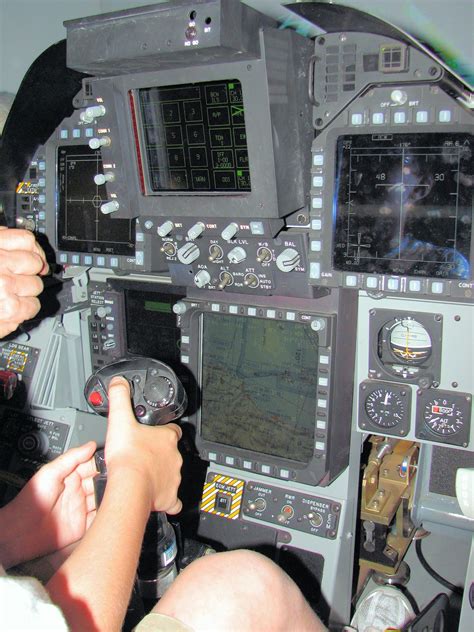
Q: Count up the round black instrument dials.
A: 3